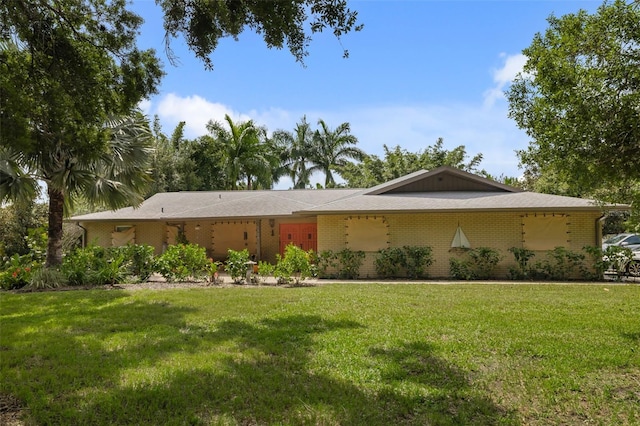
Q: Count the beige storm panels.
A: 5